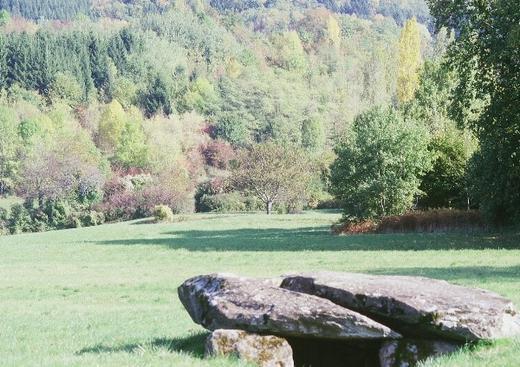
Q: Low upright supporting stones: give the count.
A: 2